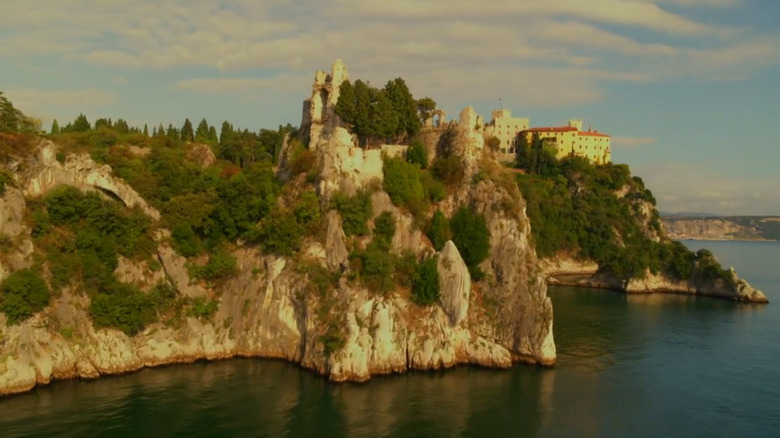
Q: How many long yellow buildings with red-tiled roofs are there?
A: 1